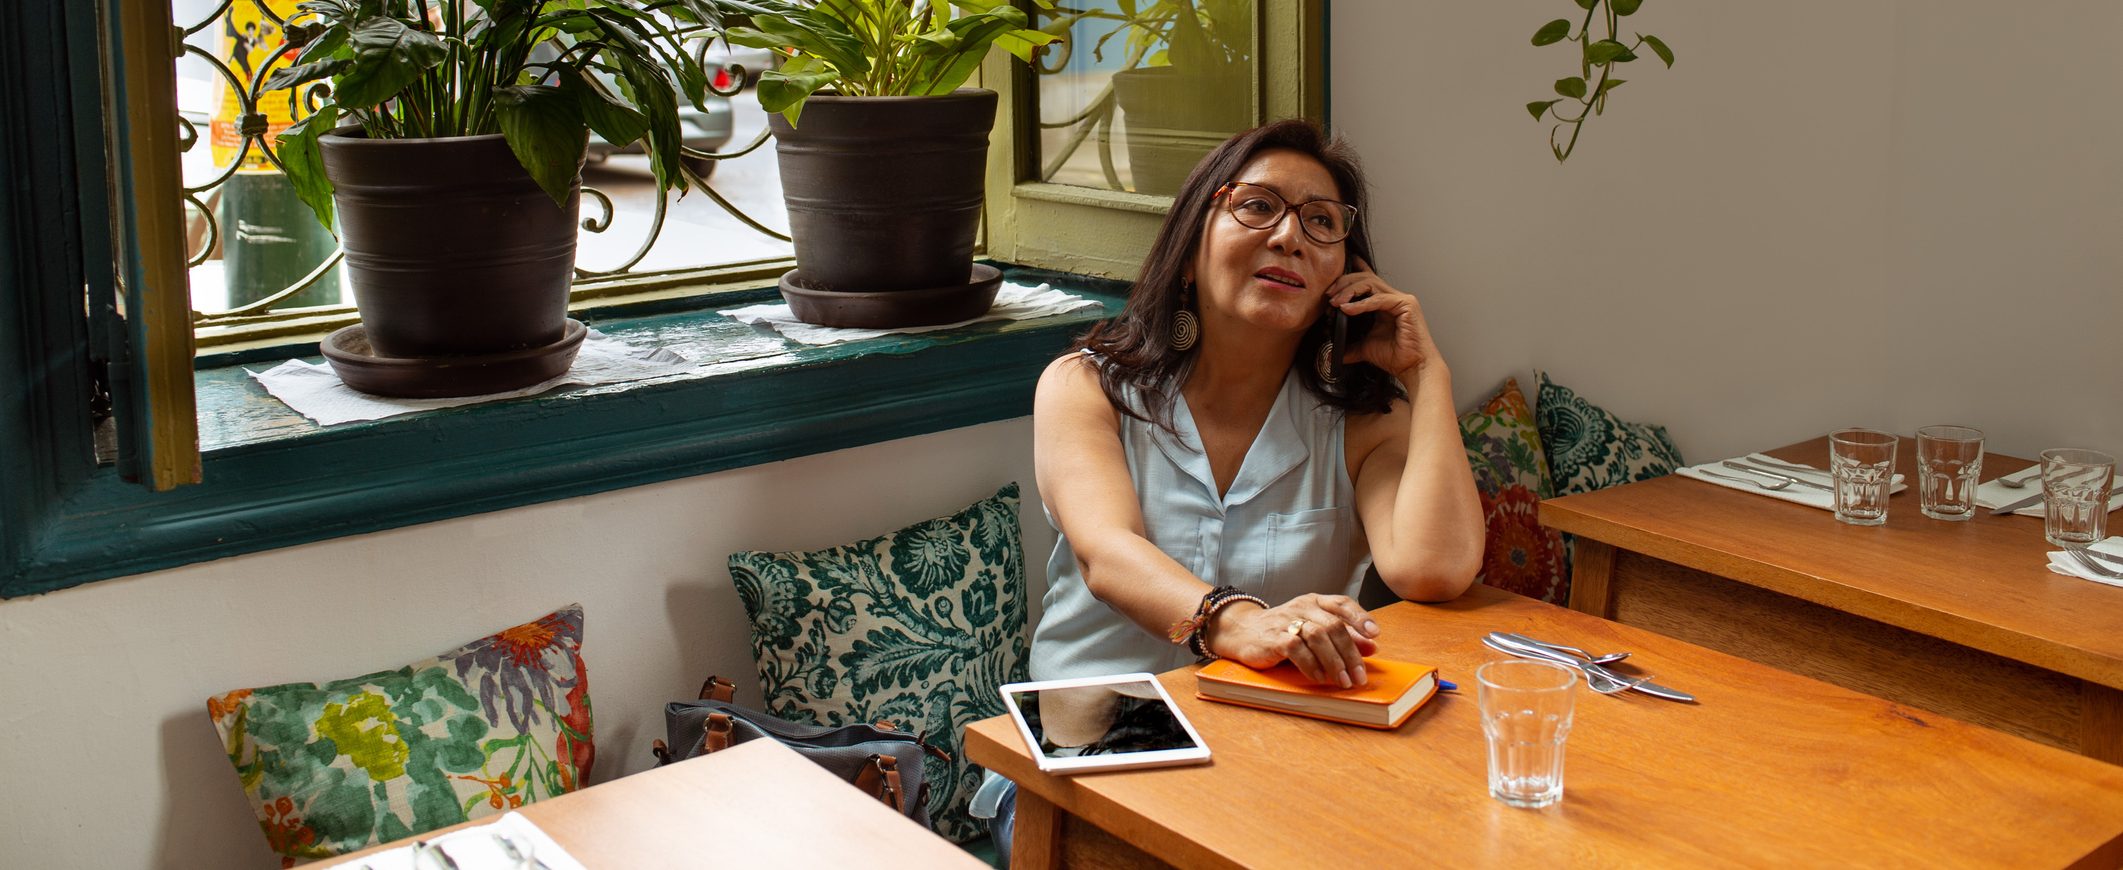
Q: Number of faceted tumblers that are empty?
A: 4